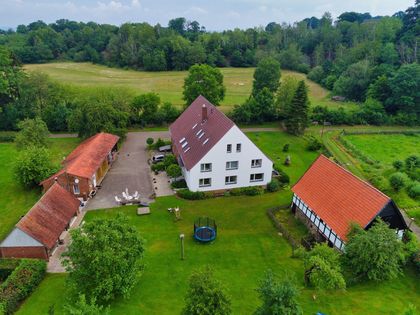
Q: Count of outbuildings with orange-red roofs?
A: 3